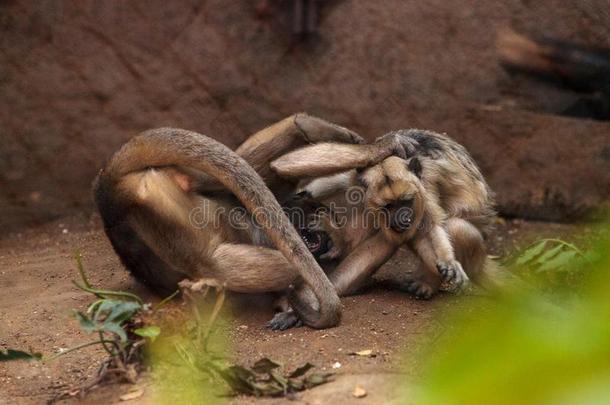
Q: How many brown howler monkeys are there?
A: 2